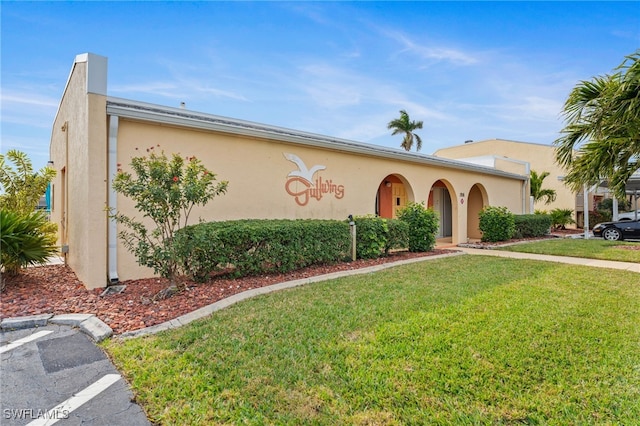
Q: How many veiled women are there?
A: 0